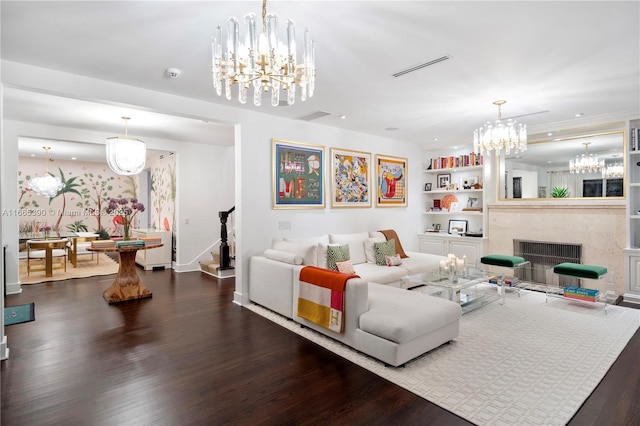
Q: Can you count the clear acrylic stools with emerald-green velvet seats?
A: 2